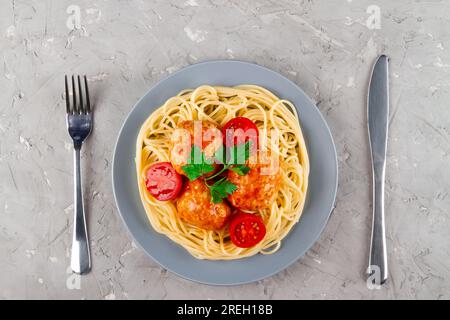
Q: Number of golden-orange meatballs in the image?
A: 3